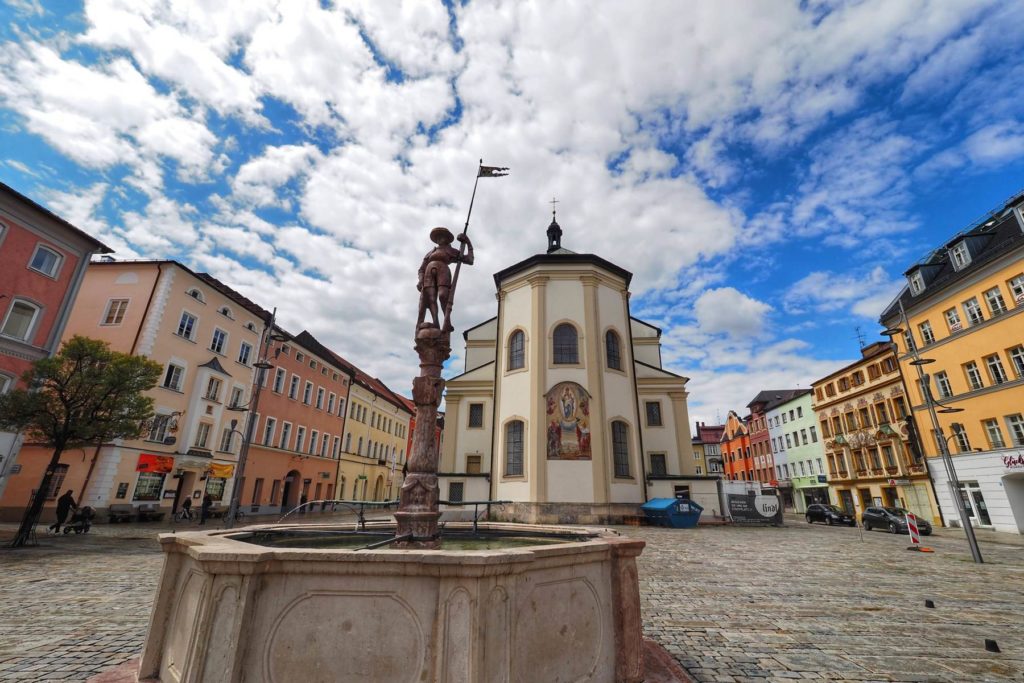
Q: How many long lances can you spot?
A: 1